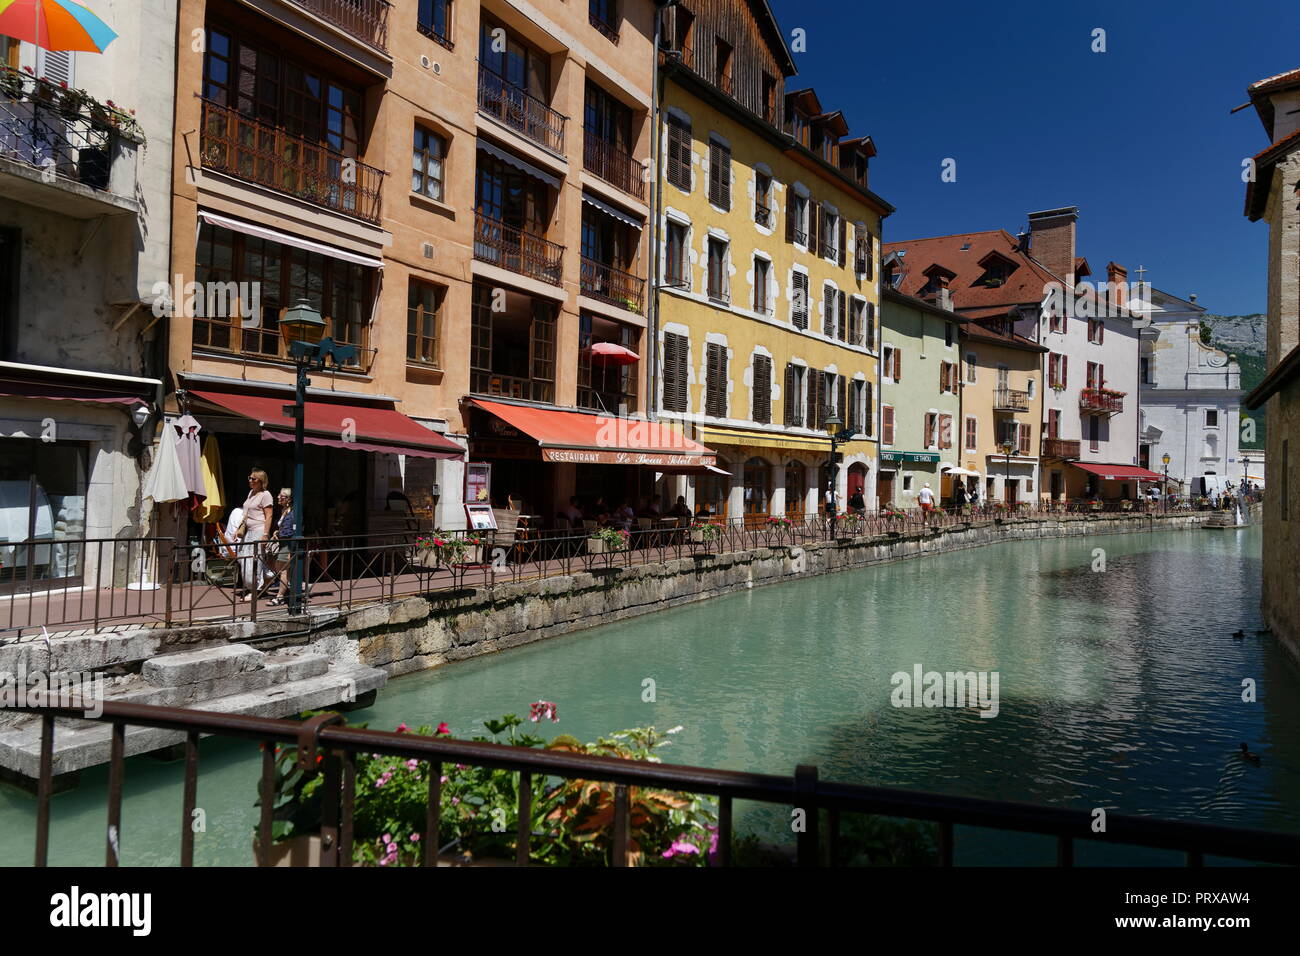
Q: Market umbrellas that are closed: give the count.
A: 3